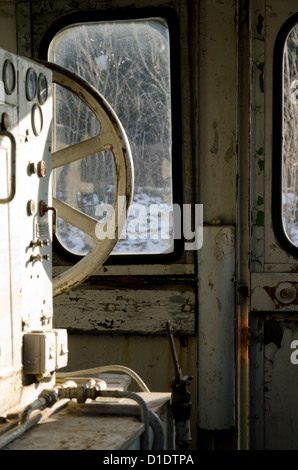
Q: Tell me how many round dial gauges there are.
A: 4